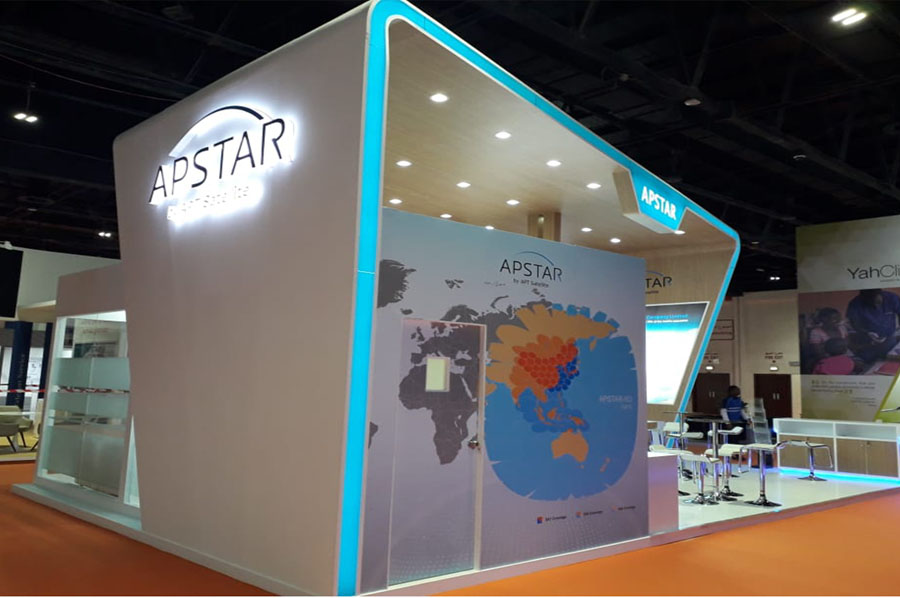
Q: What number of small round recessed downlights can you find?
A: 13